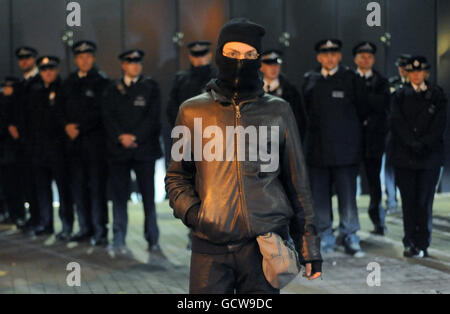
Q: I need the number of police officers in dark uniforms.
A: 11